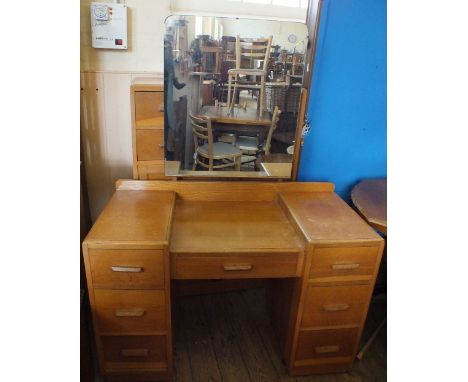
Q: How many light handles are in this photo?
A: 7